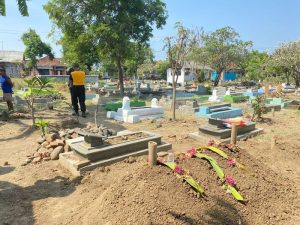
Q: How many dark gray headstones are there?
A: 2